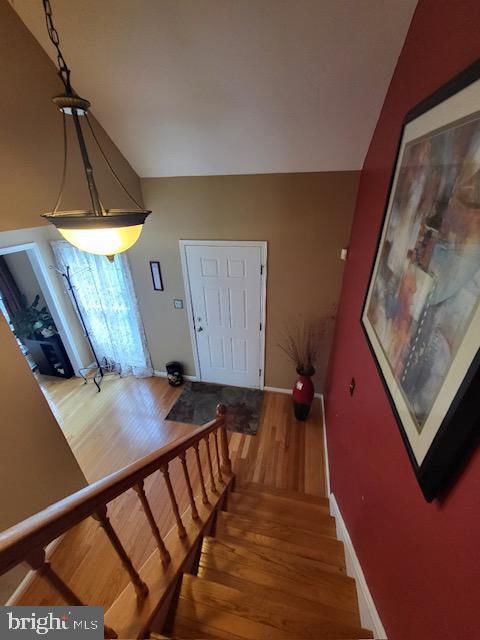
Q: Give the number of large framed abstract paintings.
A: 1